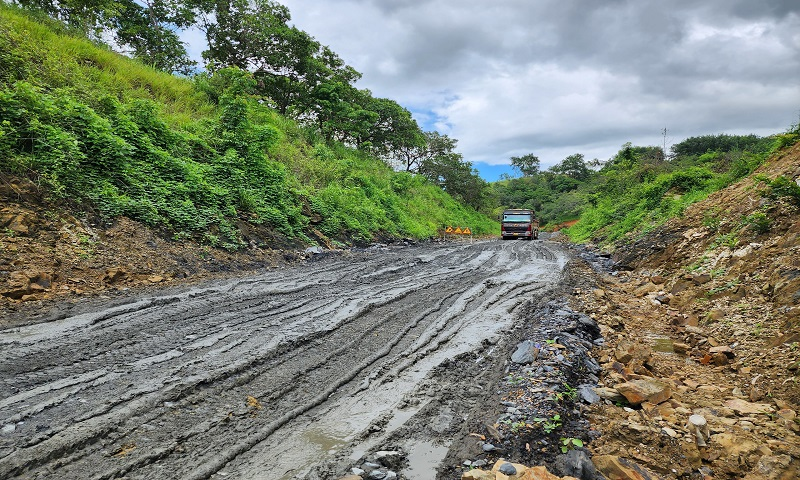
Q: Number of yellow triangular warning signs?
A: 3